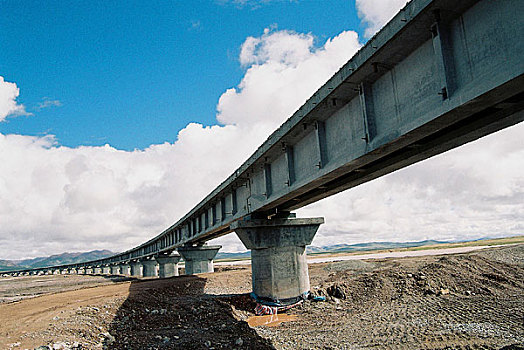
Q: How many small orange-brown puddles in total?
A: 1